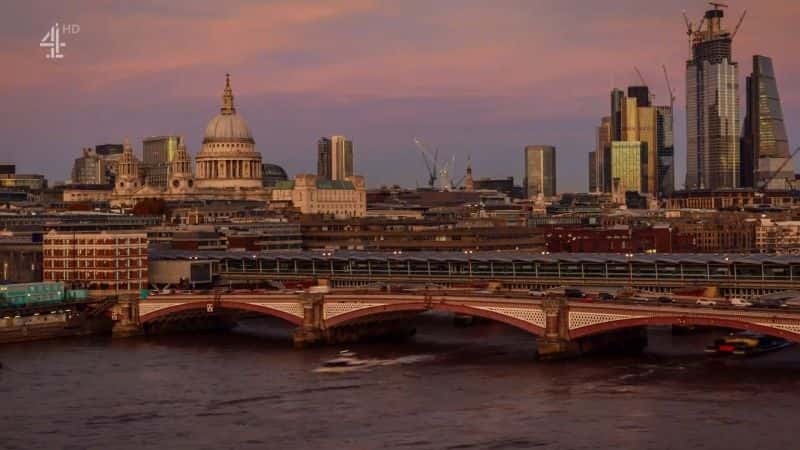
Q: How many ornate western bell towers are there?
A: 2